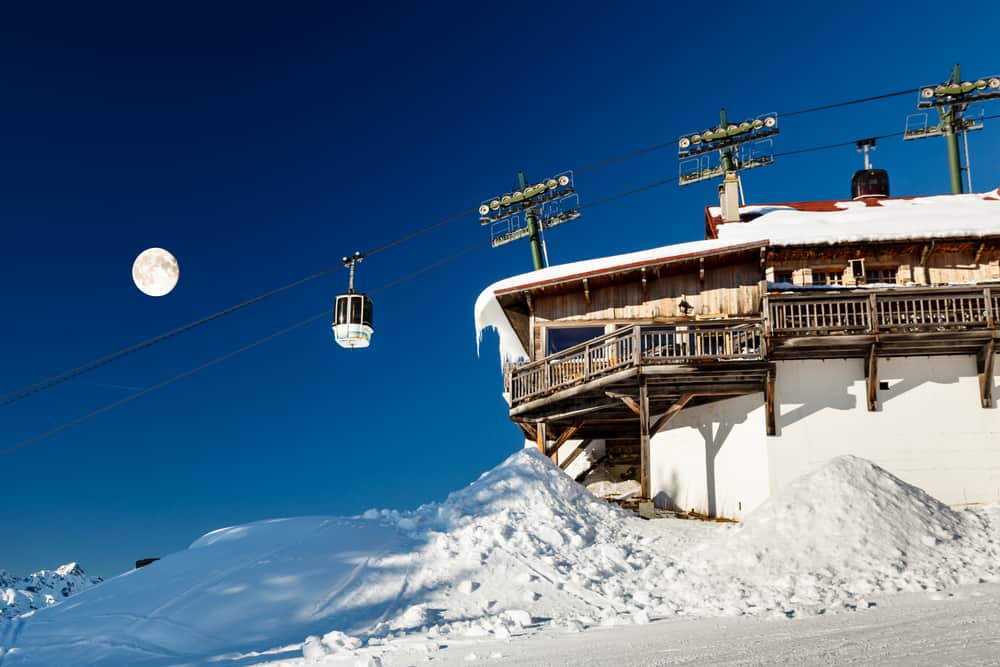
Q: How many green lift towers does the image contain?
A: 3